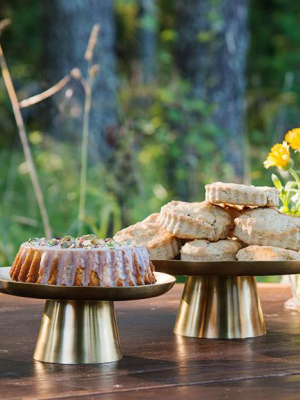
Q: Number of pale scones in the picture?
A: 6